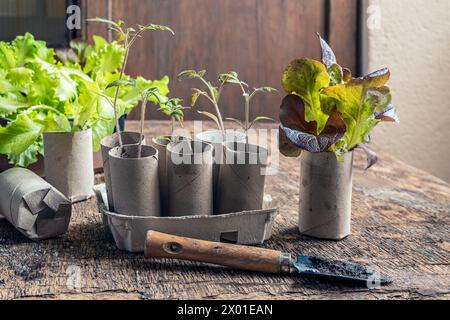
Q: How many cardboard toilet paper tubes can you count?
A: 9